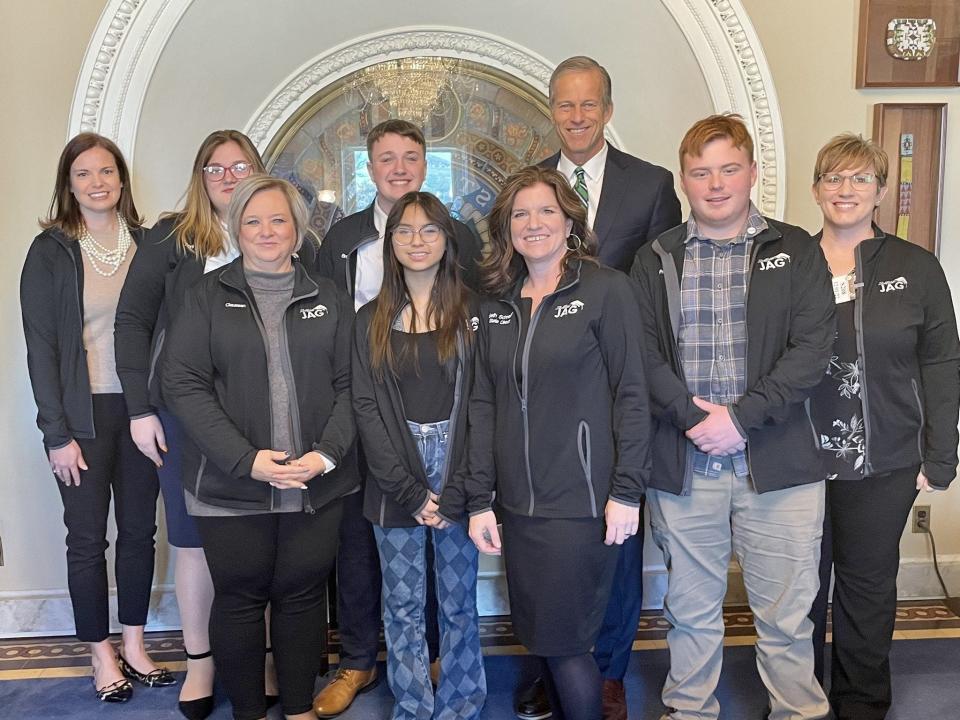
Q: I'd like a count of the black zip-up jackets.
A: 8